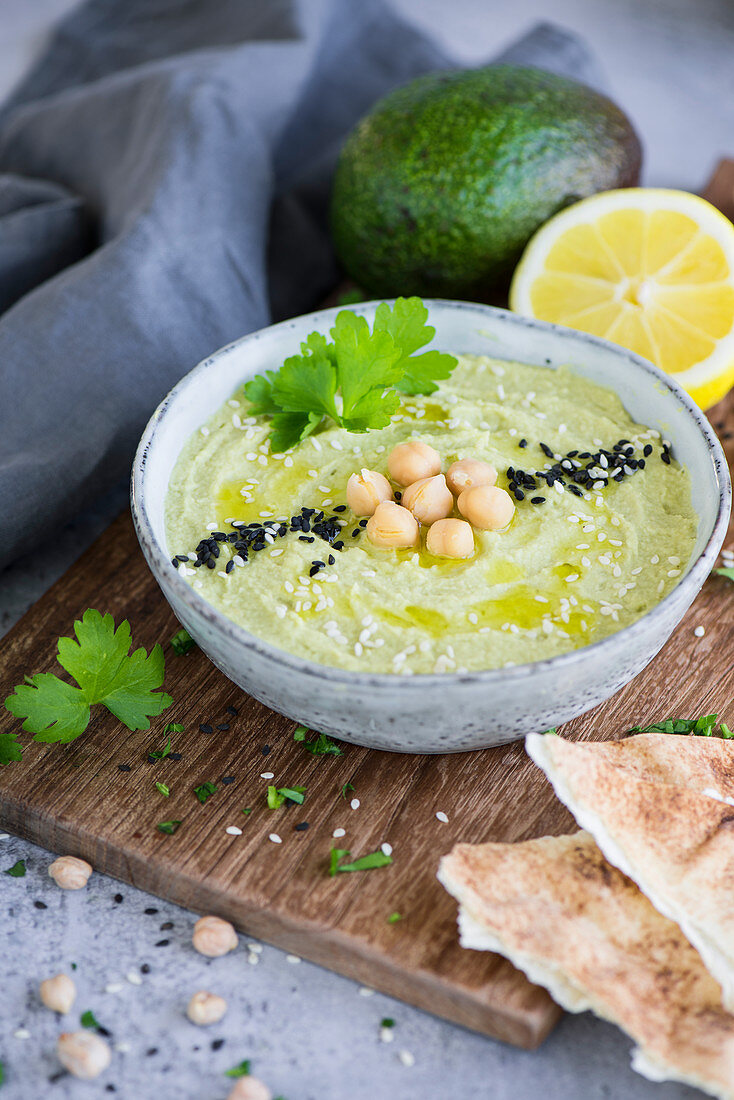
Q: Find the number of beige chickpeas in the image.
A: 13